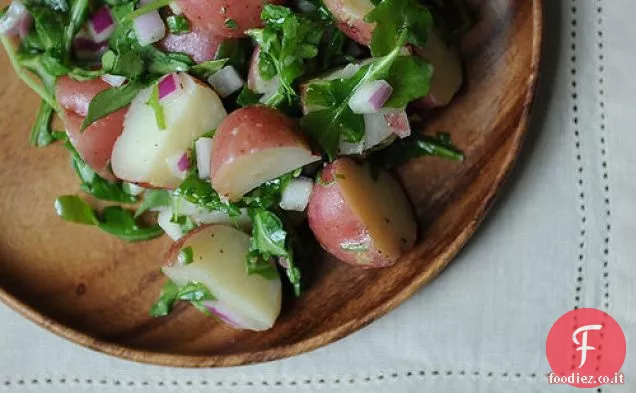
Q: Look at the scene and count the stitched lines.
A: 3